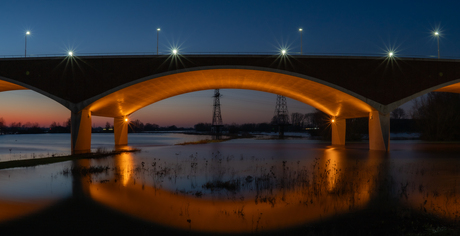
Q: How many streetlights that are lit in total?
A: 8